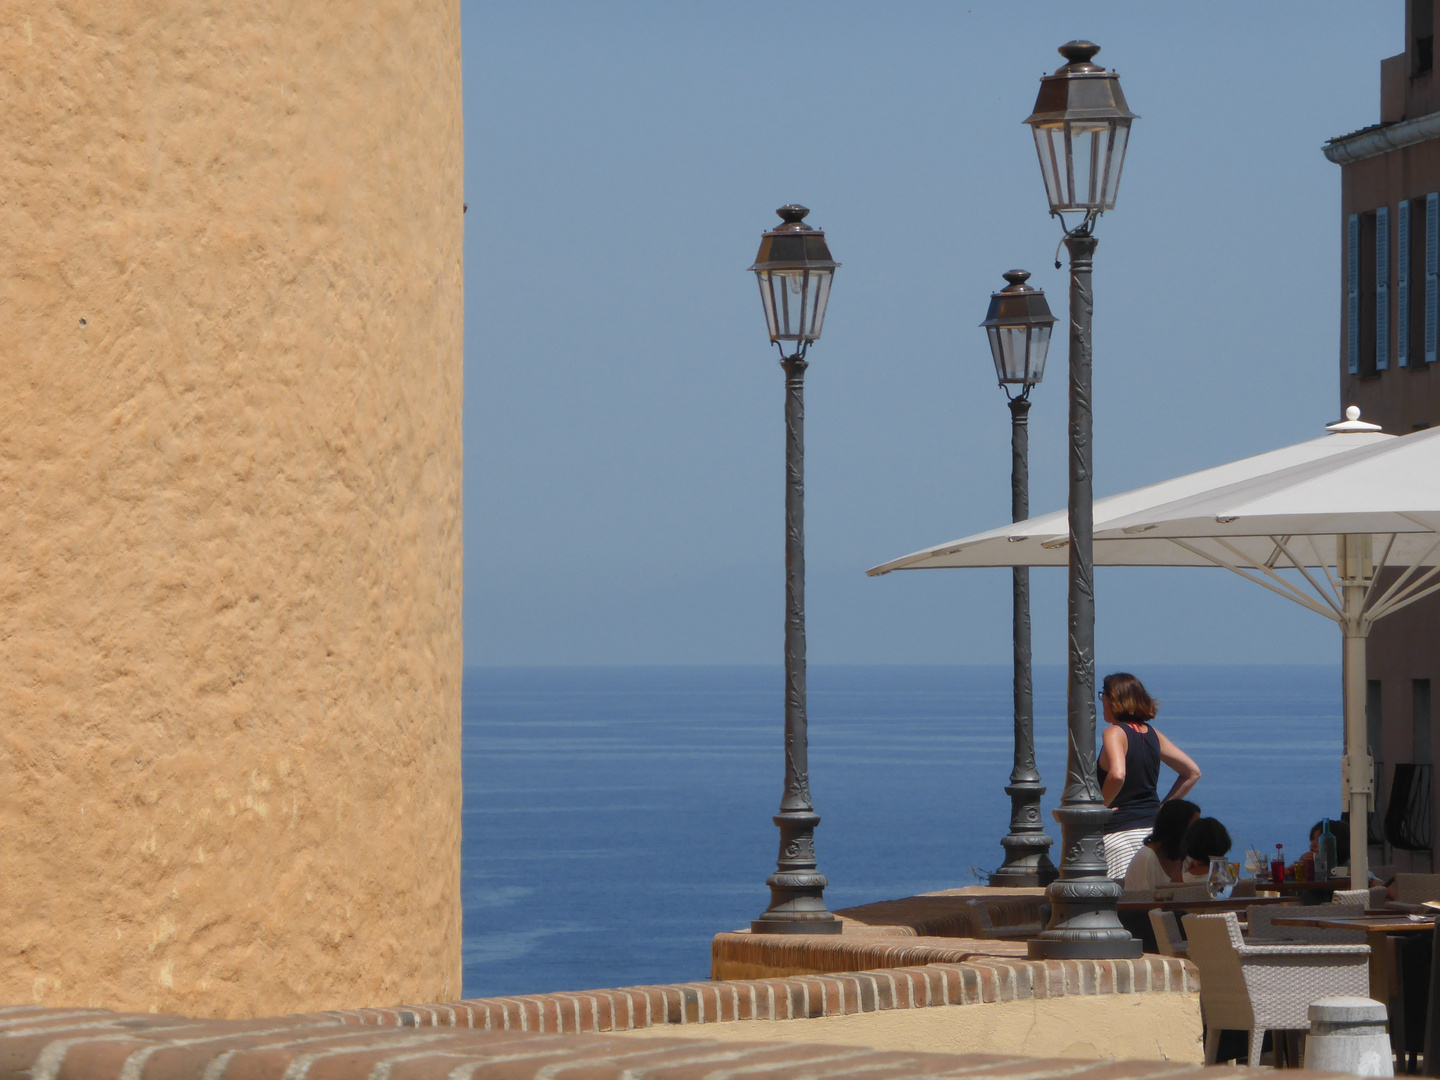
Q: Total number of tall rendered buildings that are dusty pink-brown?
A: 1